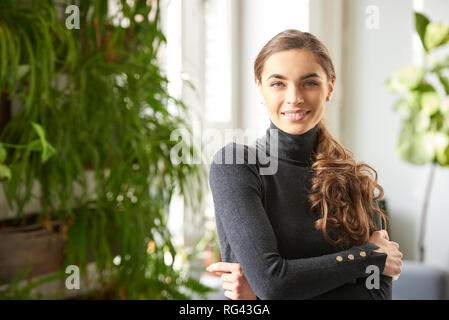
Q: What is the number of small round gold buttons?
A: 3